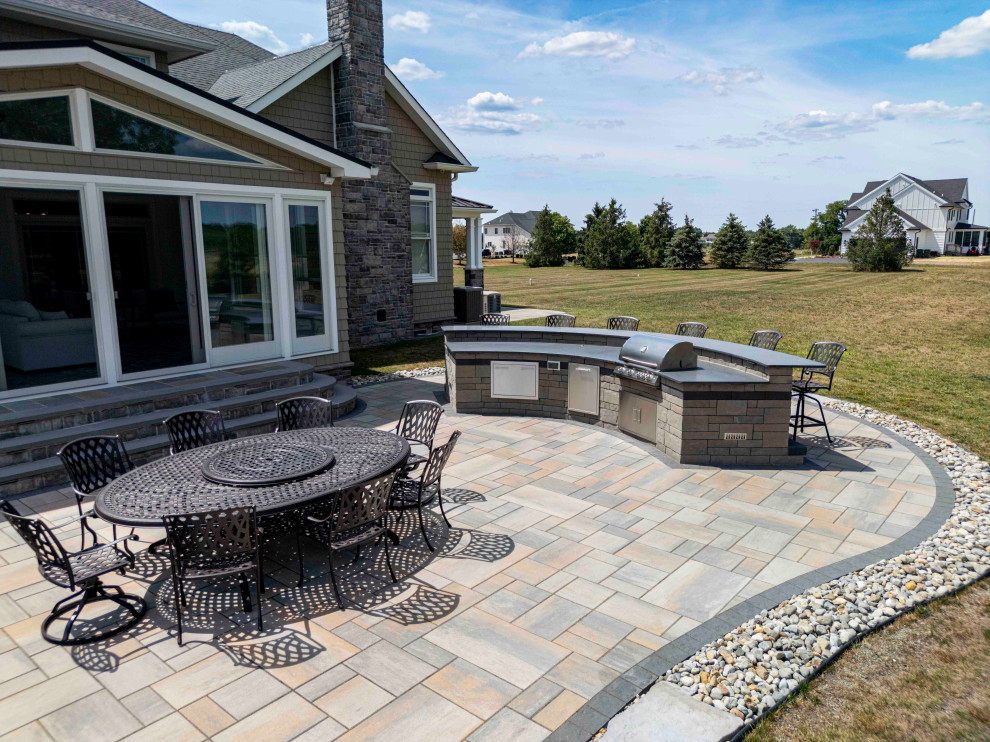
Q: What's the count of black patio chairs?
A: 14